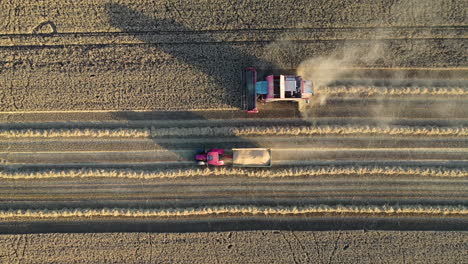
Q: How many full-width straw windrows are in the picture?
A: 3